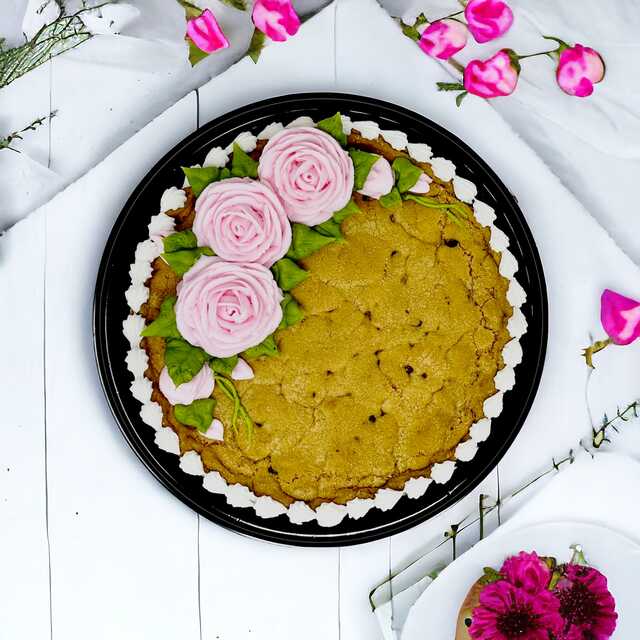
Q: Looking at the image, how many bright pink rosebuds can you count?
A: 7